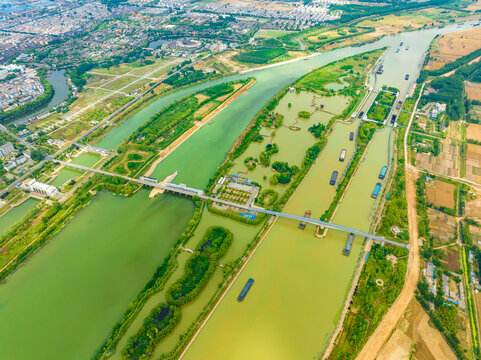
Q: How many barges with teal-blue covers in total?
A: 2